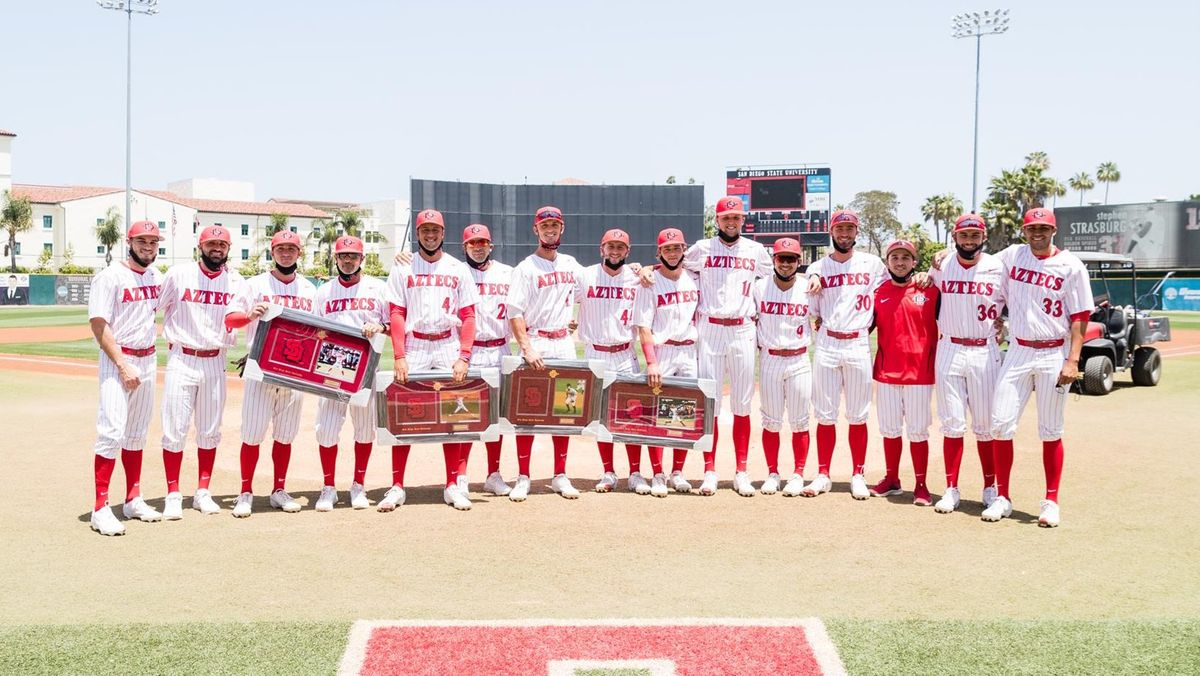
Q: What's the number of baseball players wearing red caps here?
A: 15